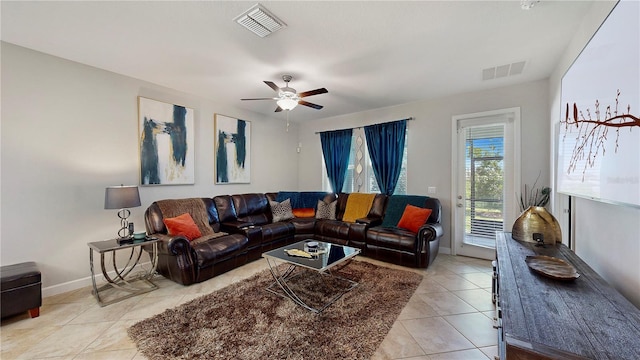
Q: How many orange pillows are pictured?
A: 3